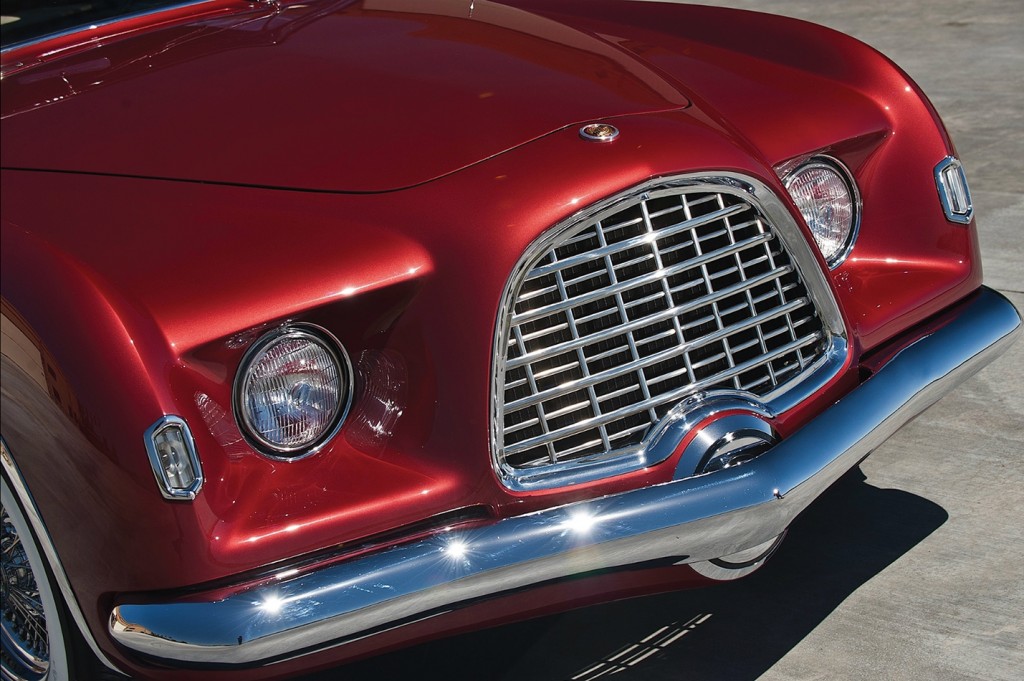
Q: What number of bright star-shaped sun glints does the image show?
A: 3